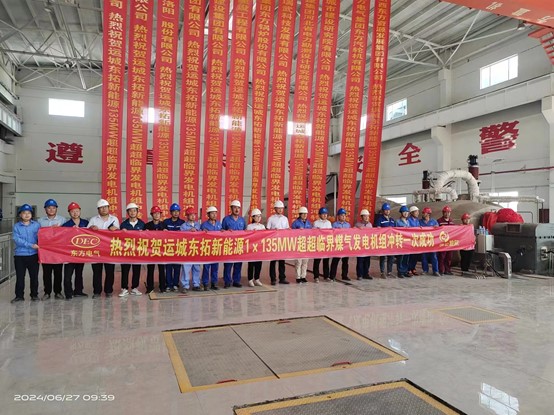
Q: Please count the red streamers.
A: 12